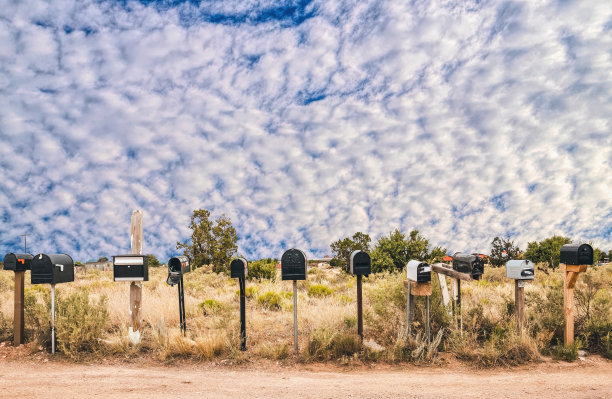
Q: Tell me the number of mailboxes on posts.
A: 11